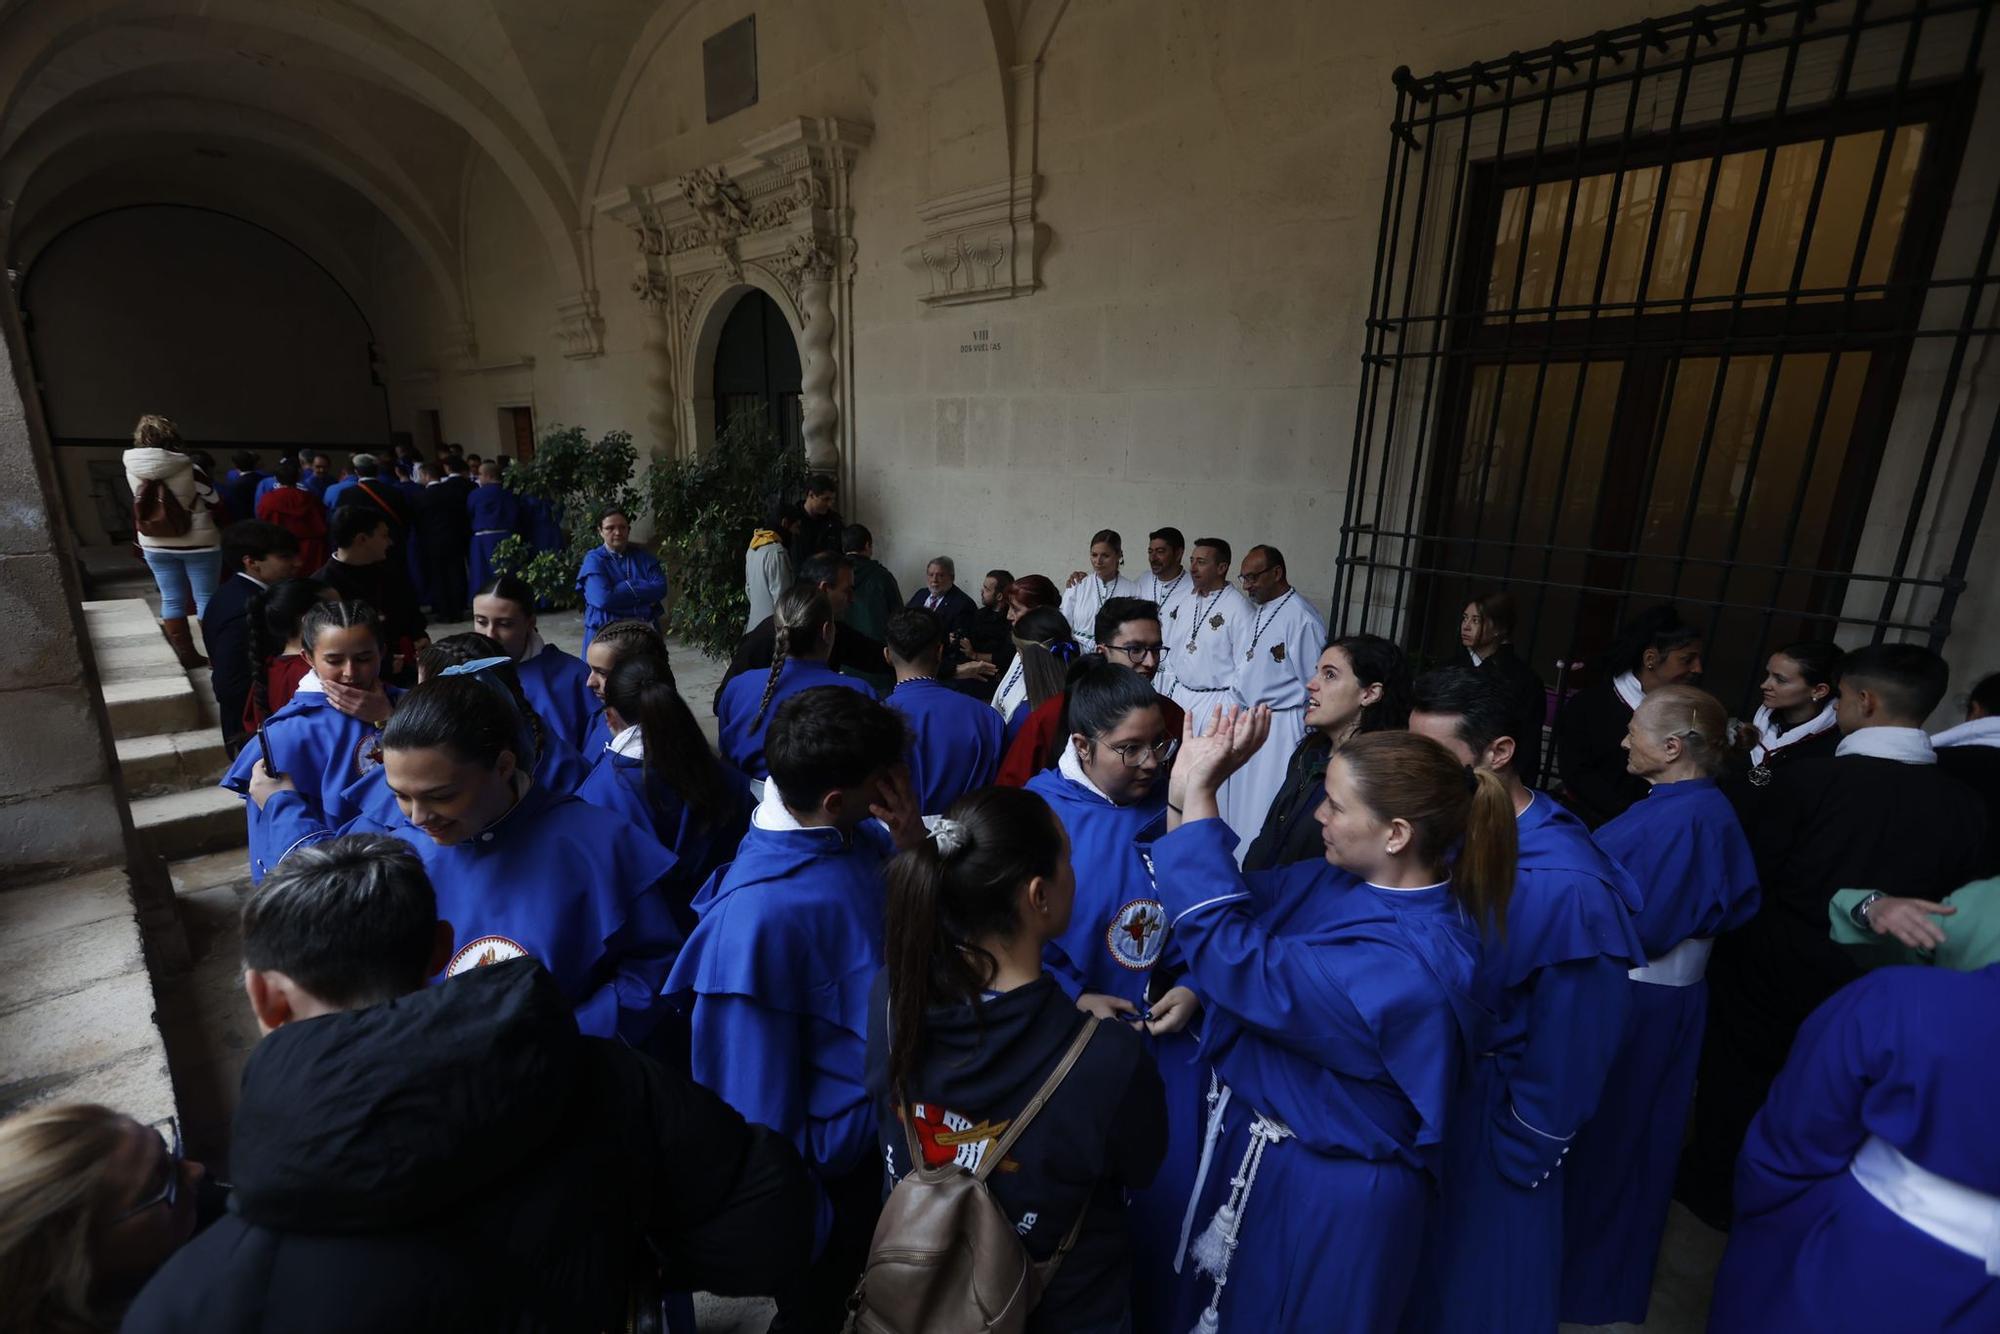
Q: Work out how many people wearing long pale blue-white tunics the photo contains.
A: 4